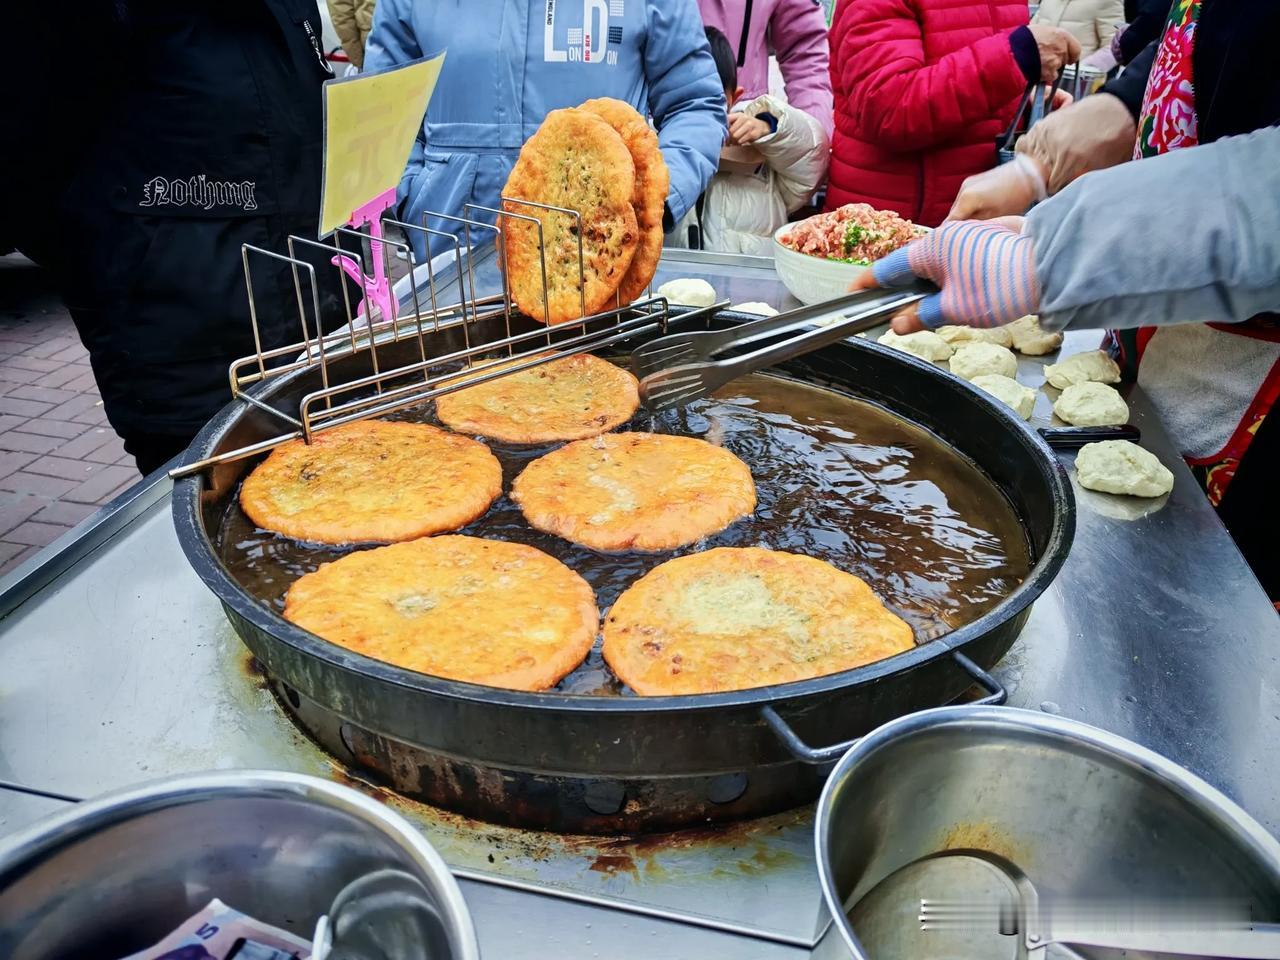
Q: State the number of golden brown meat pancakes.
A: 7